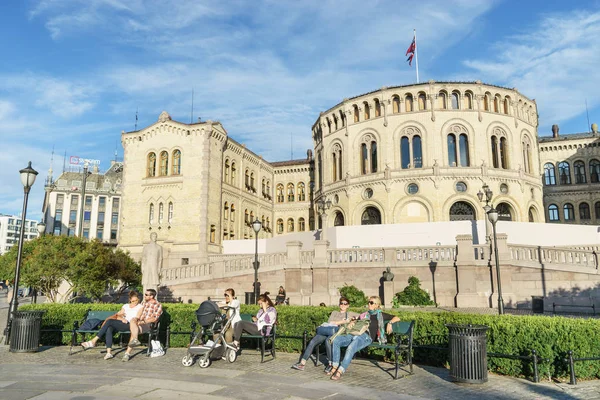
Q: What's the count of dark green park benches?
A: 3